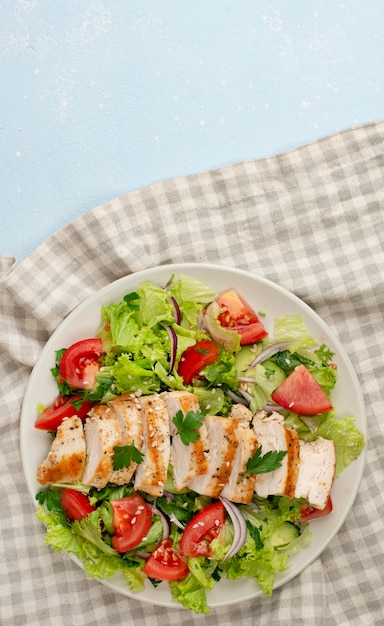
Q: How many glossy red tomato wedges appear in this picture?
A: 10